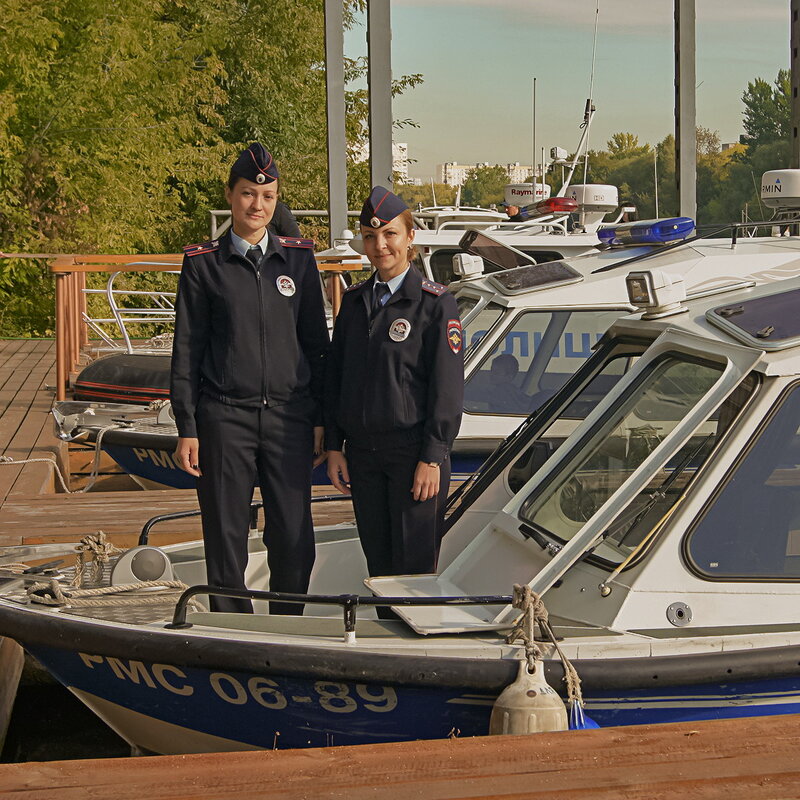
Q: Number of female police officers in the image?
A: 2